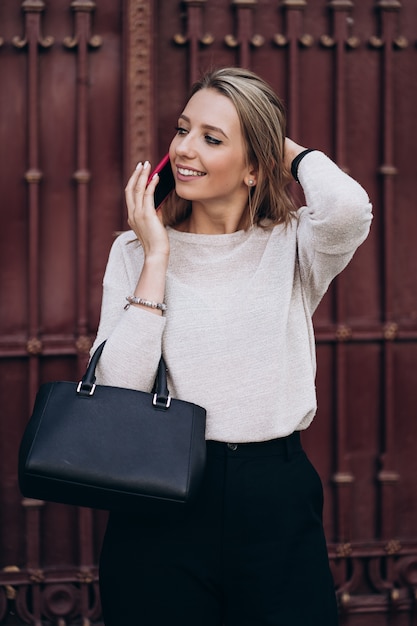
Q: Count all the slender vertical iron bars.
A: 7